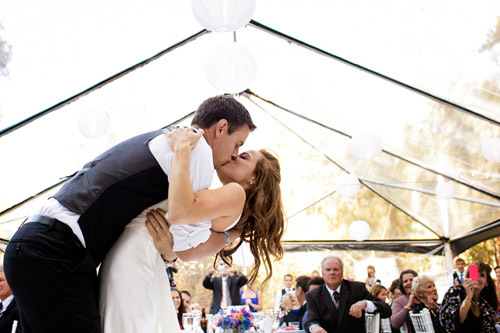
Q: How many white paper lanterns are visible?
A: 8